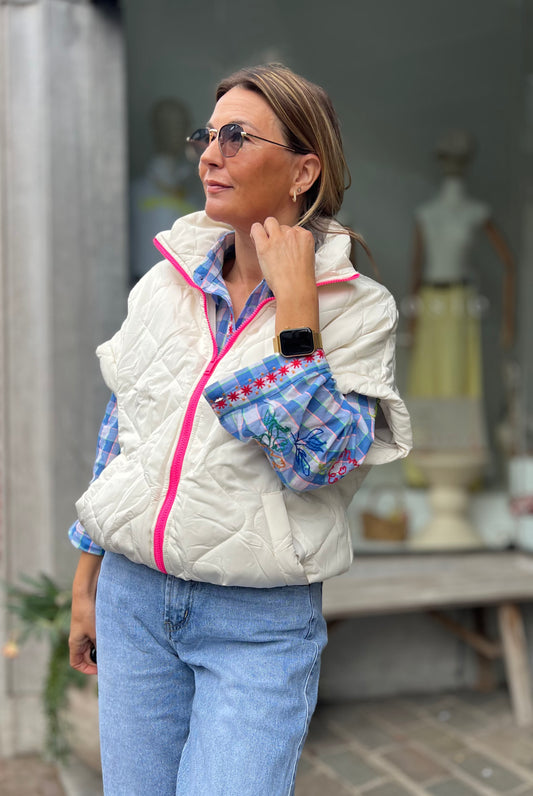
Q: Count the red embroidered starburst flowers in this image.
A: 9